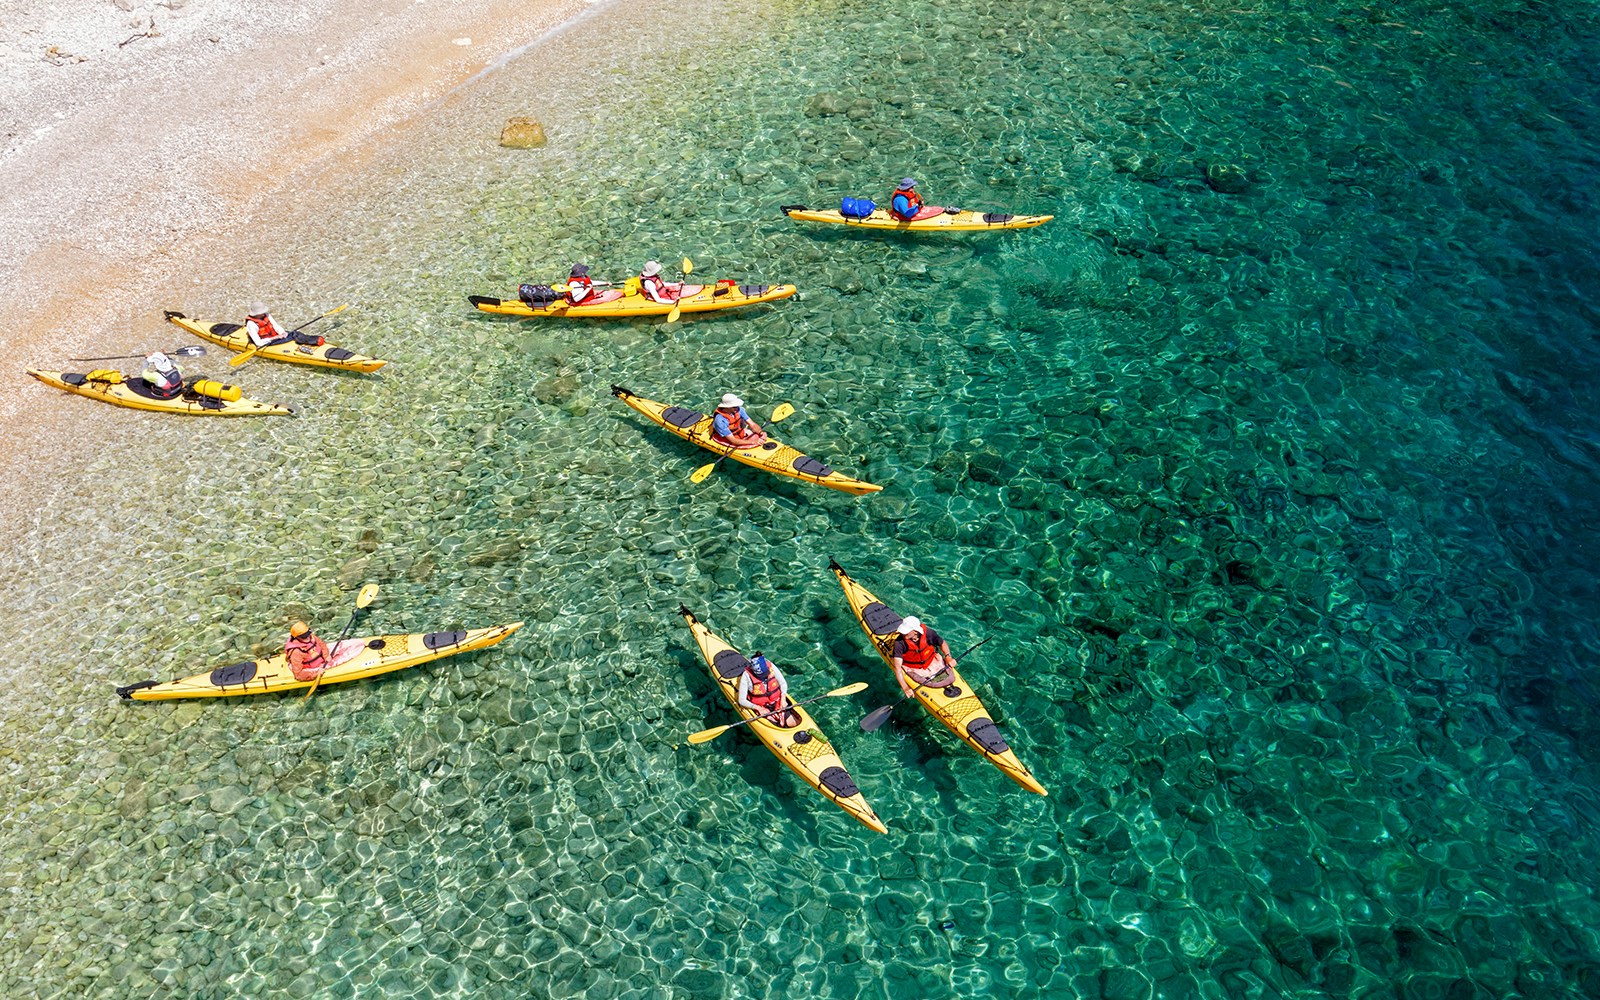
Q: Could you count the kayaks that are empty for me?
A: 0